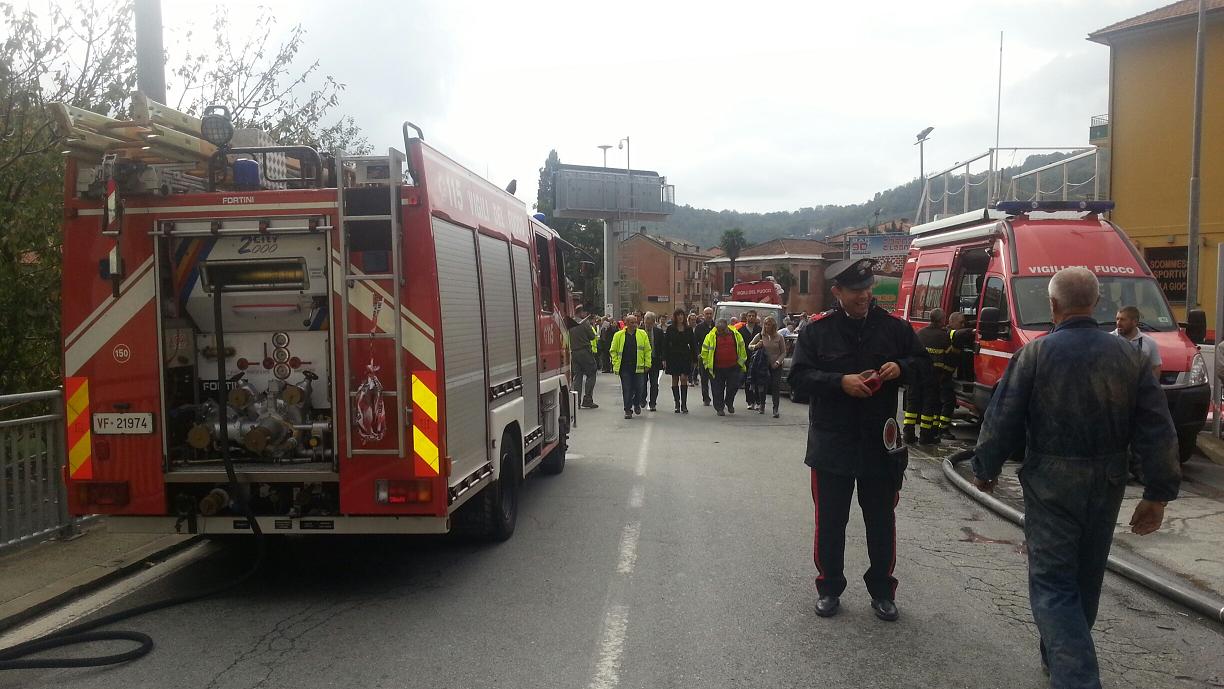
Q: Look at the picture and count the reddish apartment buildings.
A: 2